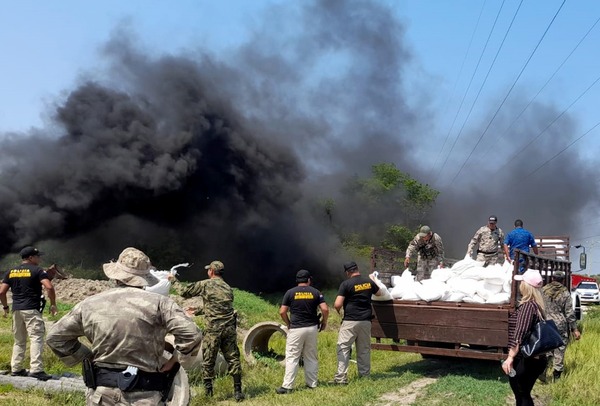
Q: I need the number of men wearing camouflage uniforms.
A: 5